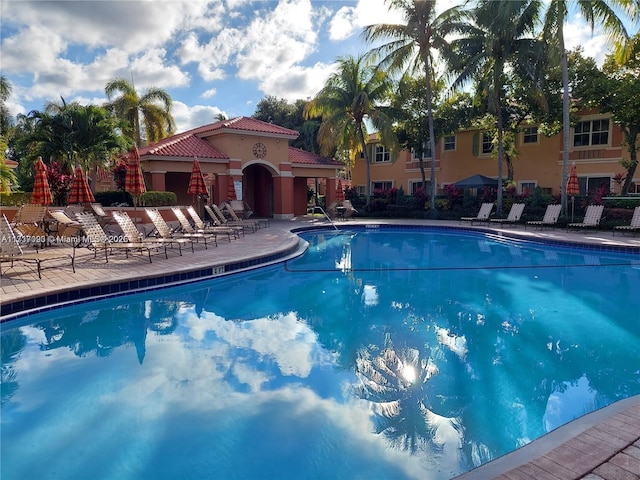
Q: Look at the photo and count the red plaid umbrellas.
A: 7